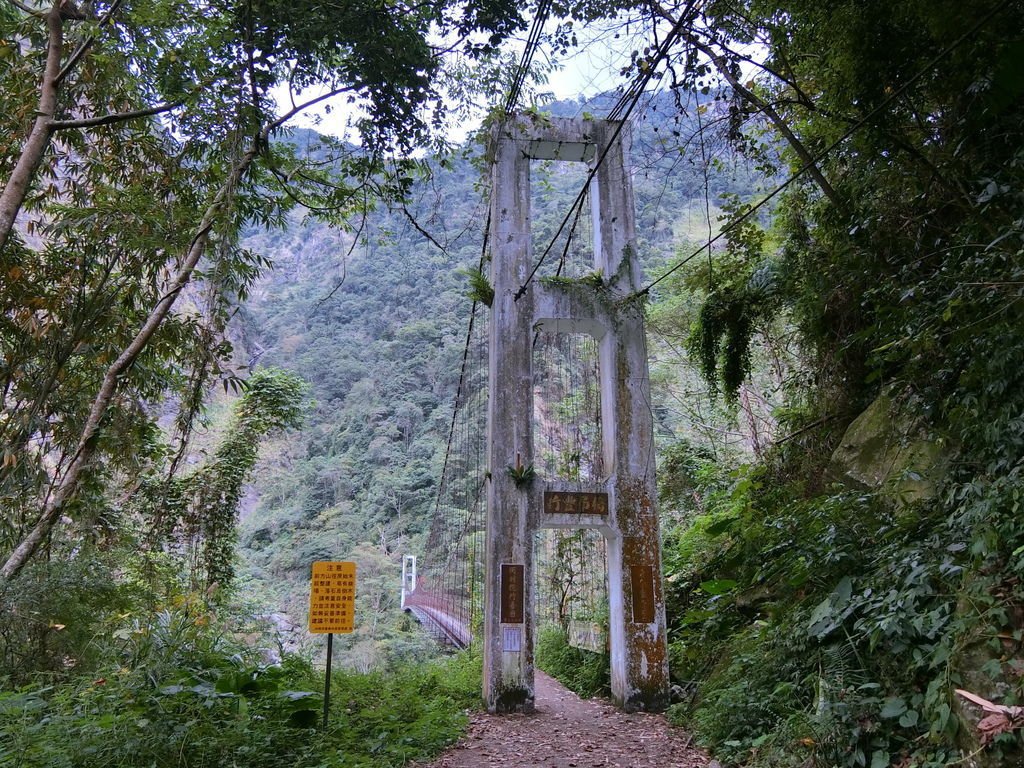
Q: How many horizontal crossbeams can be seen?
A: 3